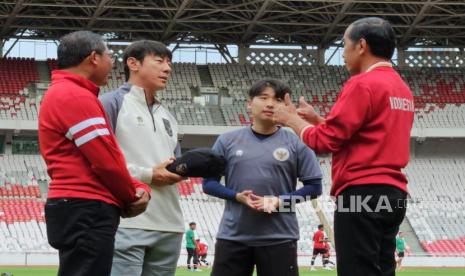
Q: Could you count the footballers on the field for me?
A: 5